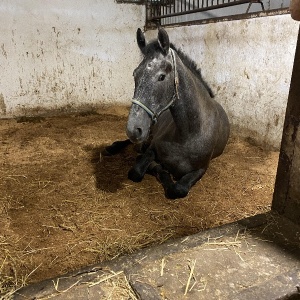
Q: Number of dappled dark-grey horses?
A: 1